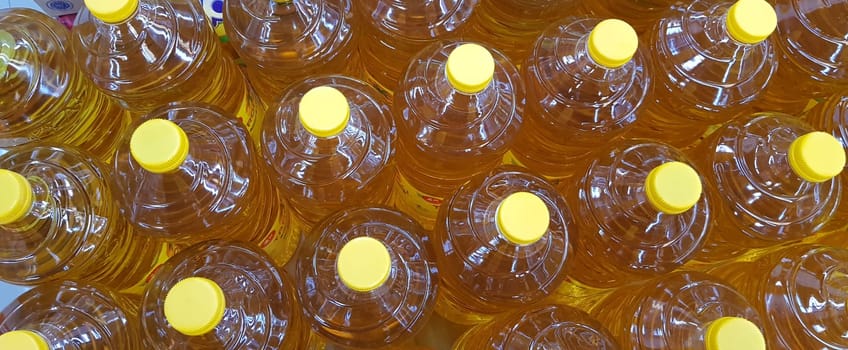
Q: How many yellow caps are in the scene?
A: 14